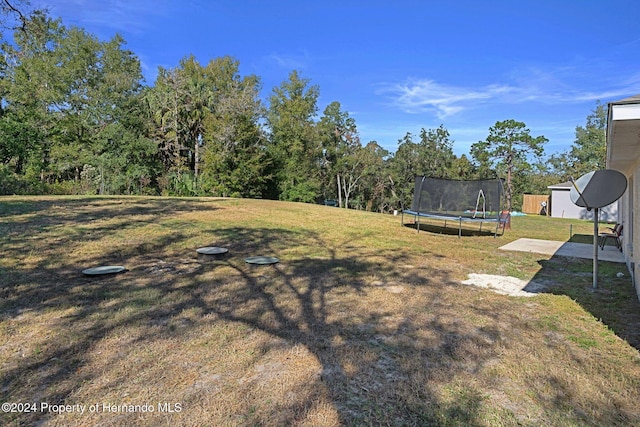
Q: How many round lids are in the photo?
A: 3